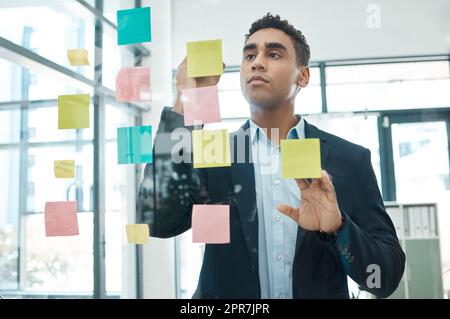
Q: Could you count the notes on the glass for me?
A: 13